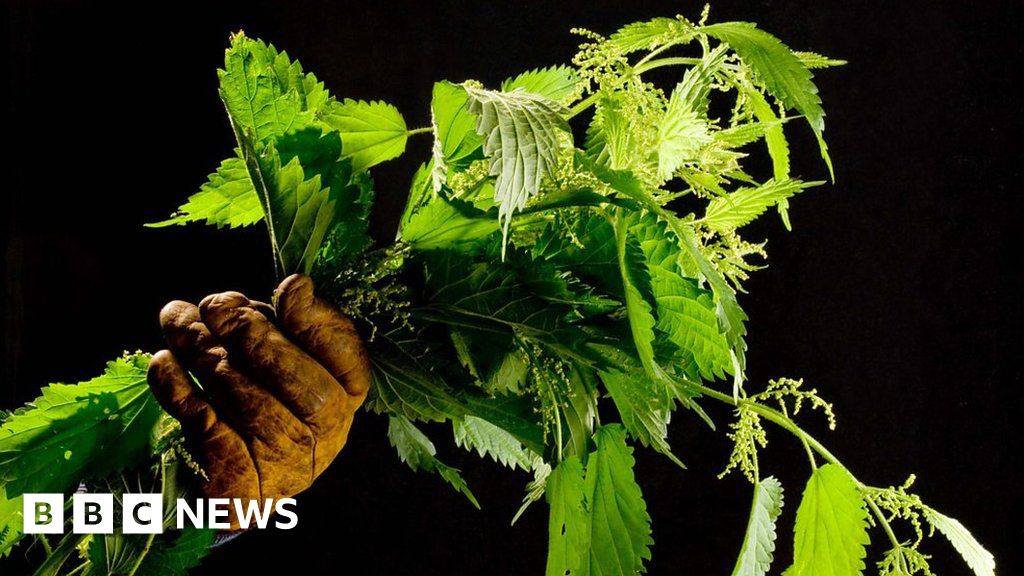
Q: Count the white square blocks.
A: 3